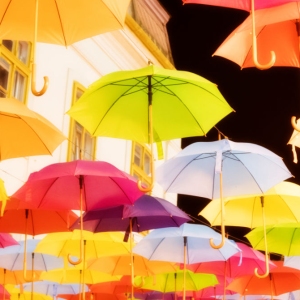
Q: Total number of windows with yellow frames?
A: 3